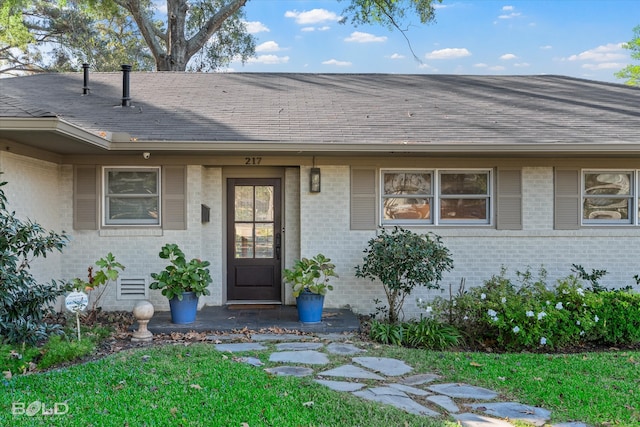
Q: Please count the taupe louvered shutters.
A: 5